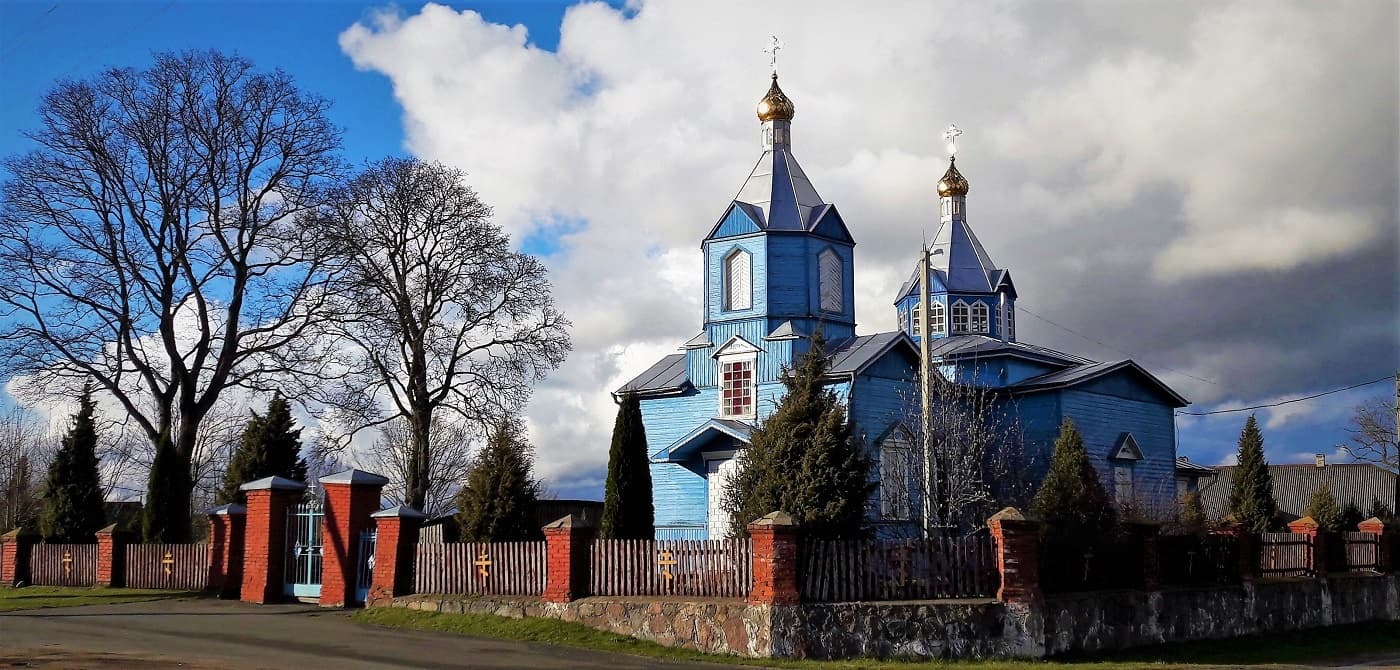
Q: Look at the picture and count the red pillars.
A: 13